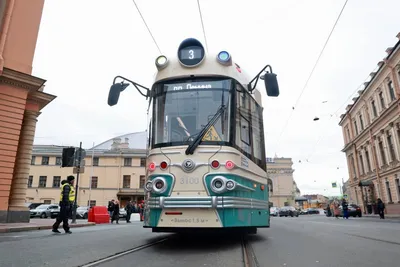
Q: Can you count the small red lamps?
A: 4